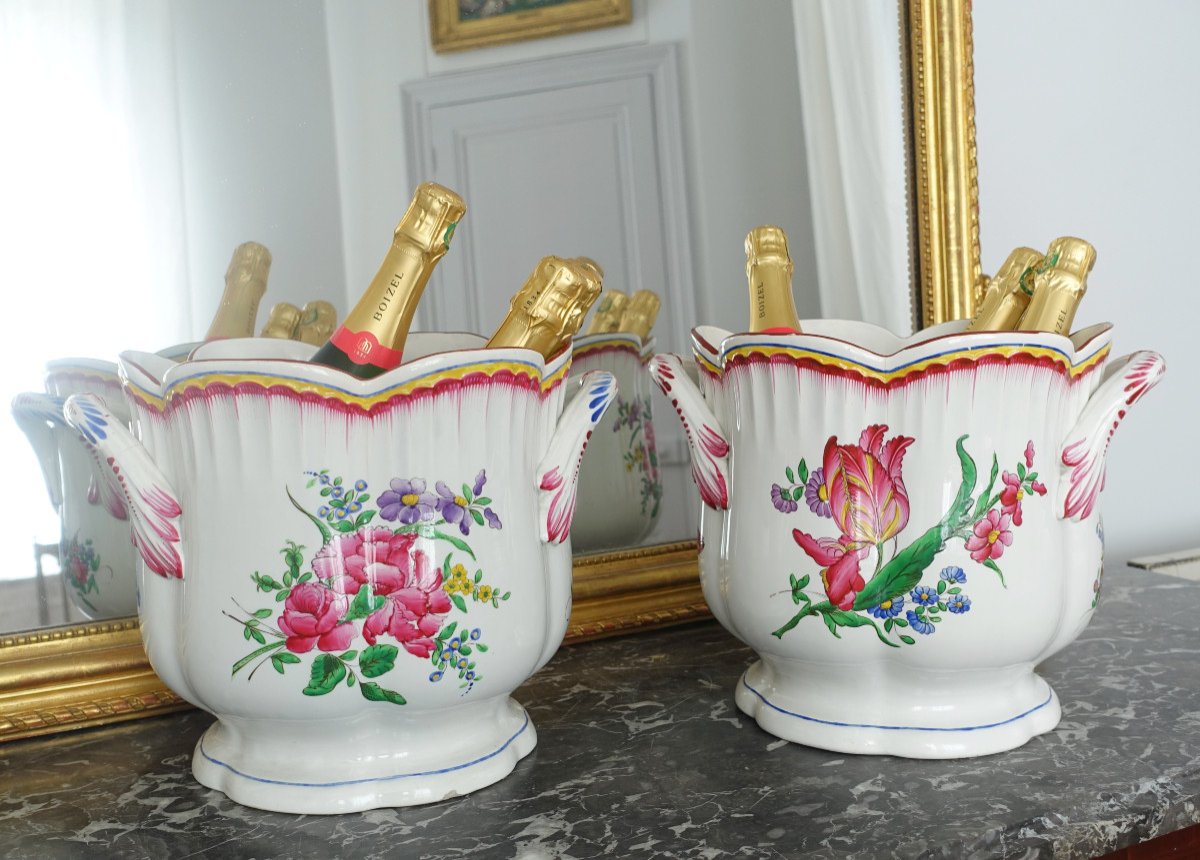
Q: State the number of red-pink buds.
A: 2